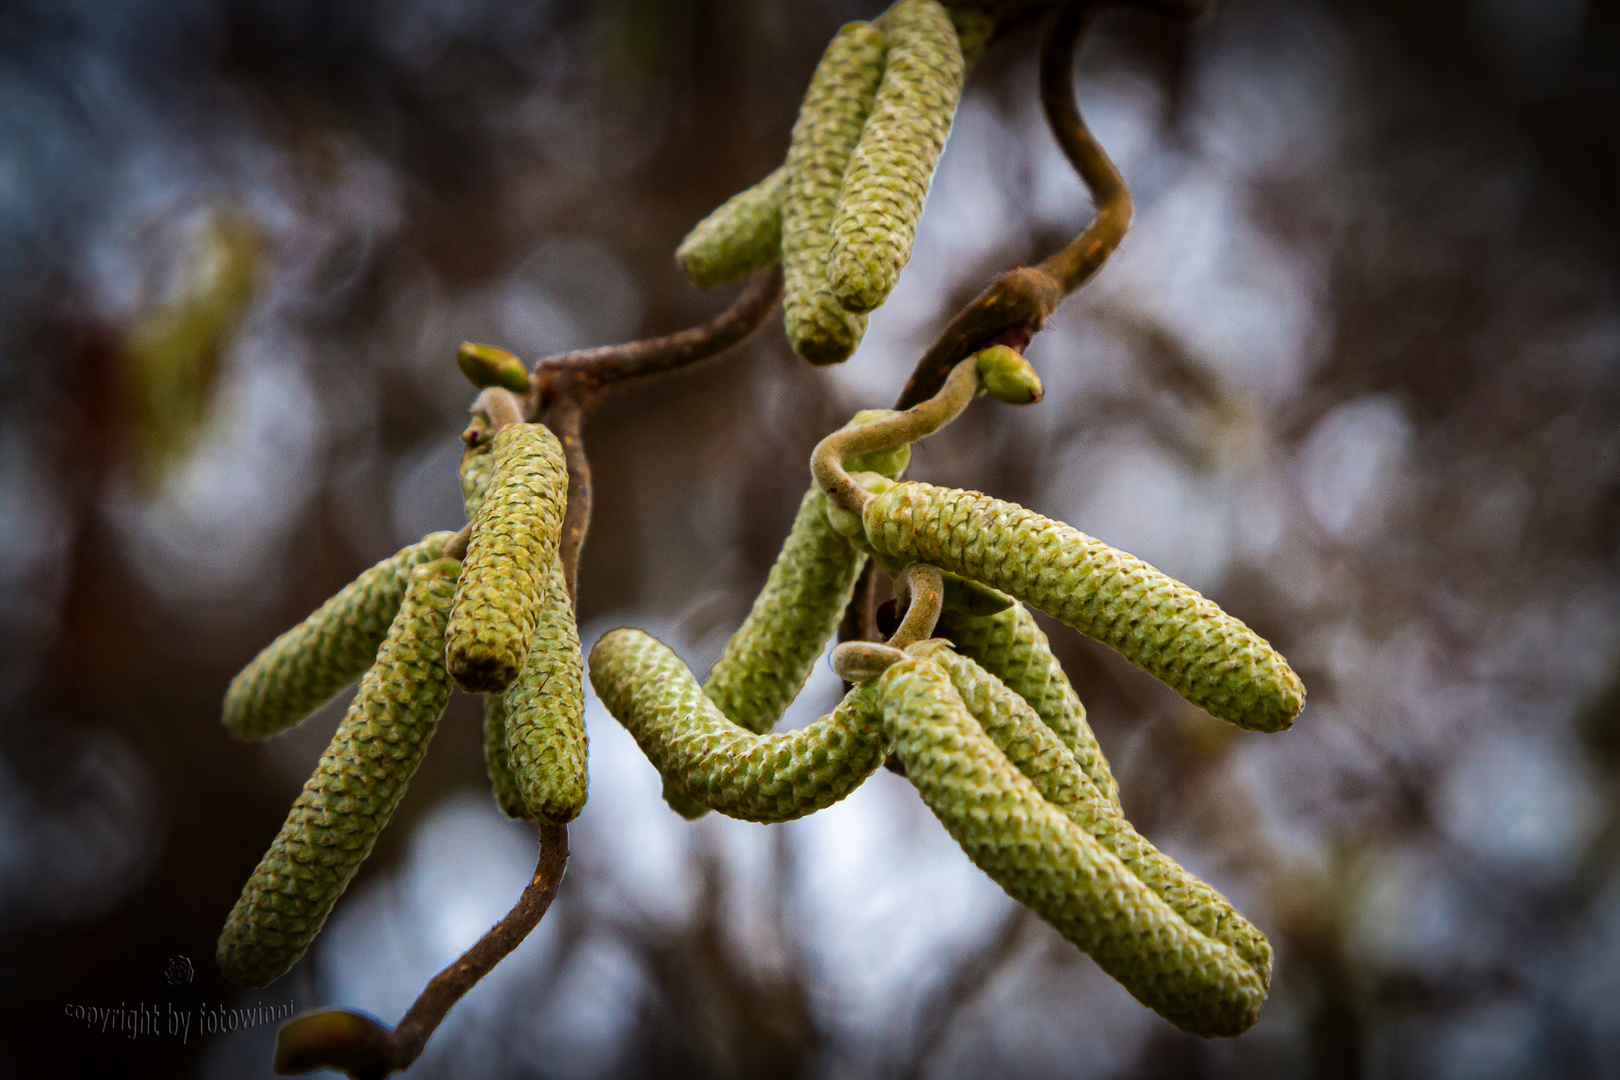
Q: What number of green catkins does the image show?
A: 14